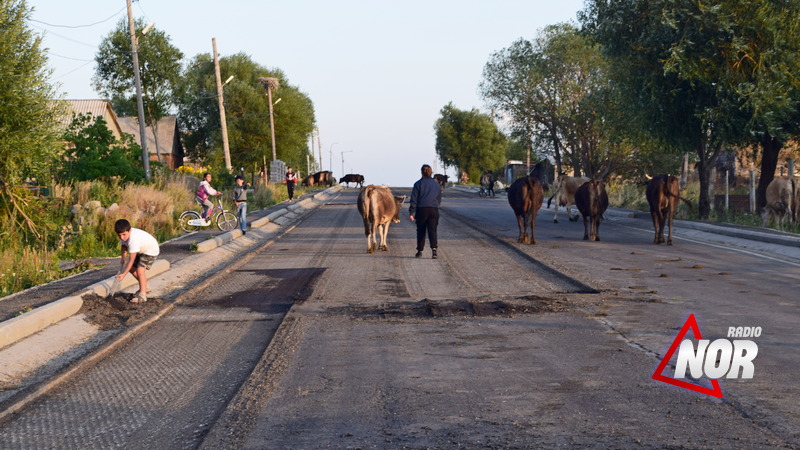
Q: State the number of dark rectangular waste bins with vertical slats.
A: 0